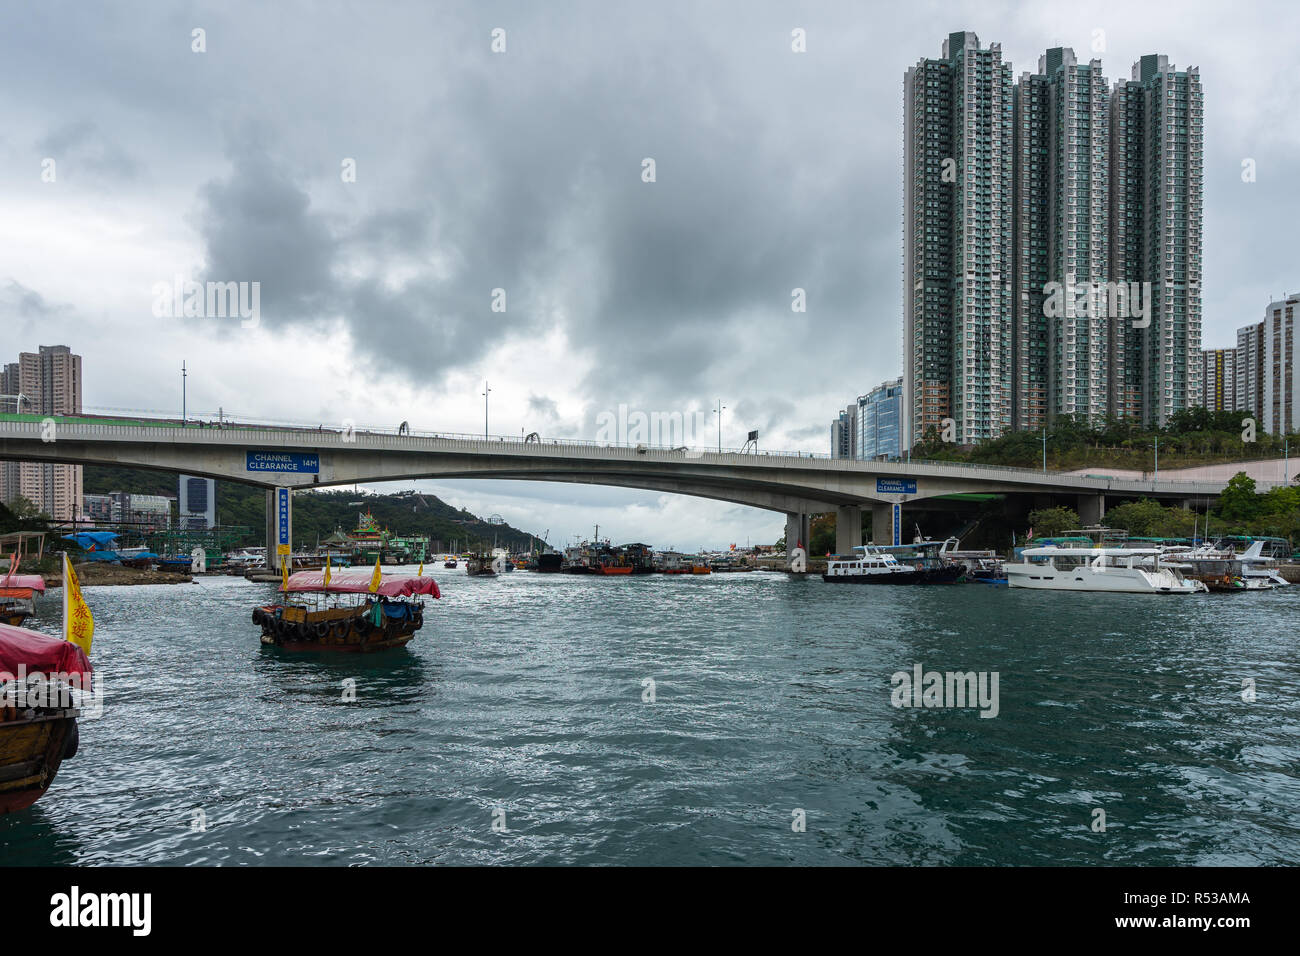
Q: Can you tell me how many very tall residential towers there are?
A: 3